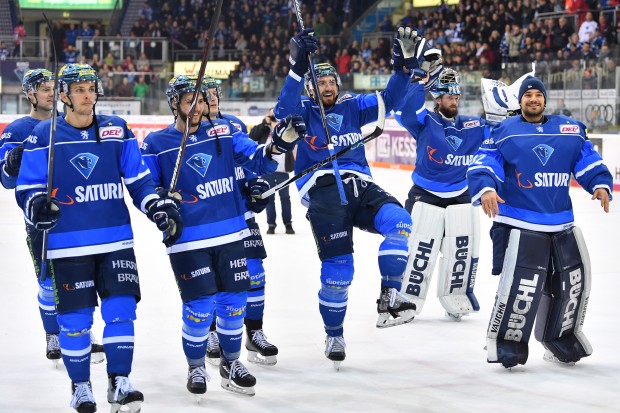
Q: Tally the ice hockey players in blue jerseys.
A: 7